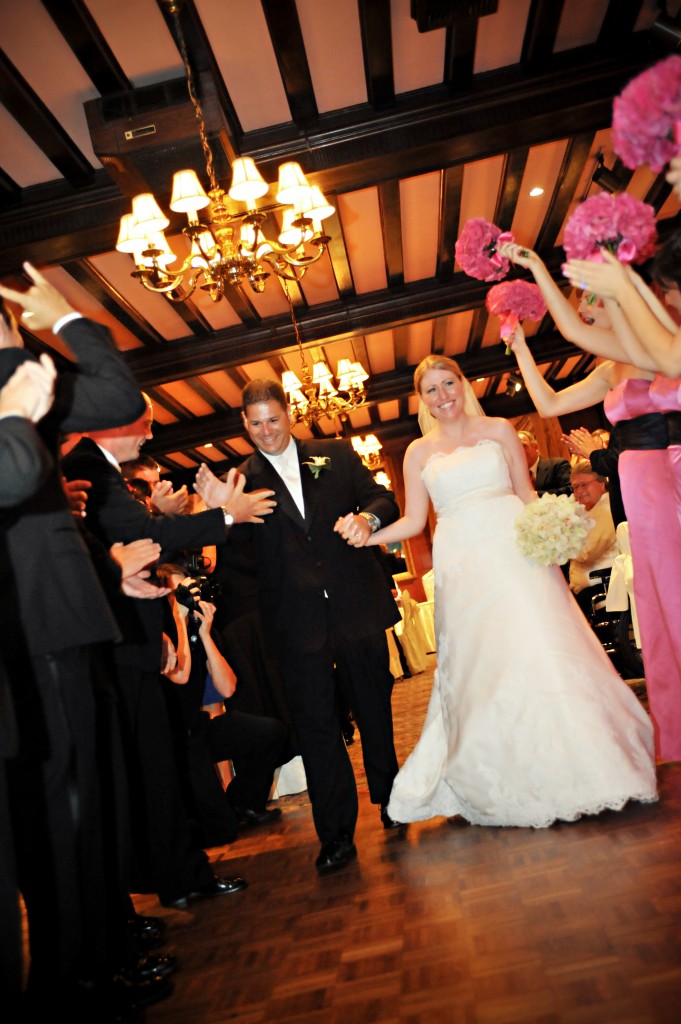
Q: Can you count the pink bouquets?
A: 4